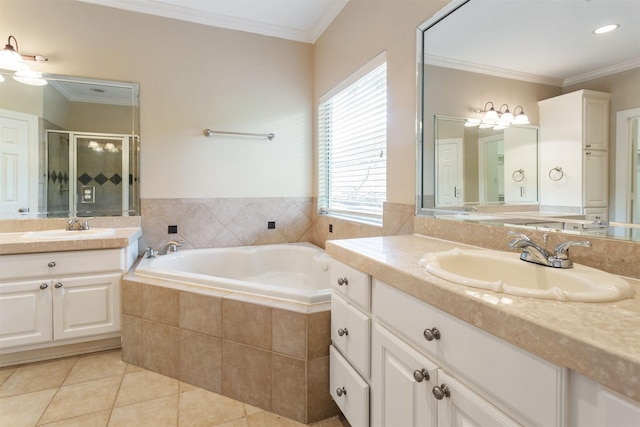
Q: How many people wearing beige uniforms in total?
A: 0